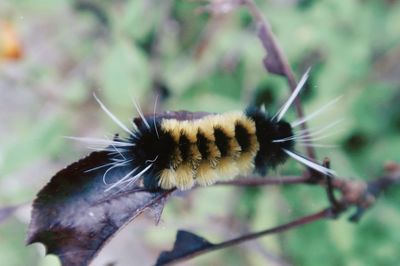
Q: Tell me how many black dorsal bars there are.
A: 4